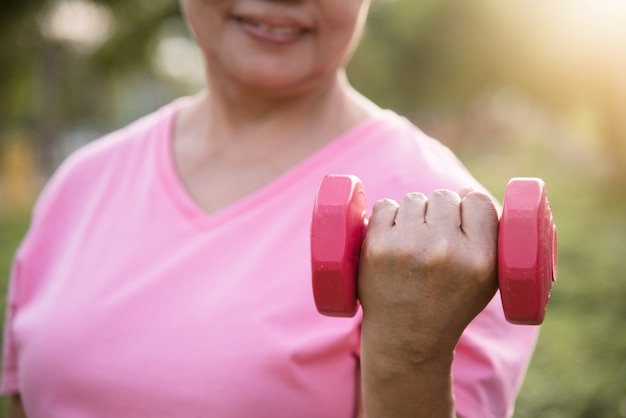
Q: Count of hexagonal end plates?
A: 2